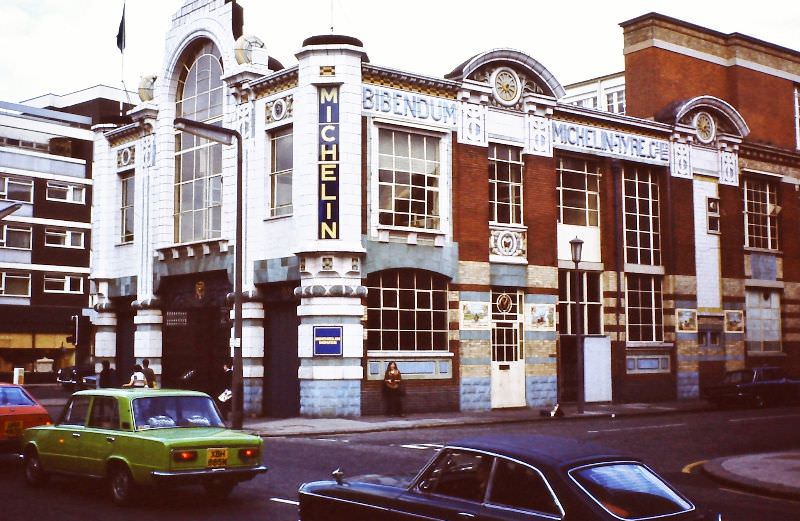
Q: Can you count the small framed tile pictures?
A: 4